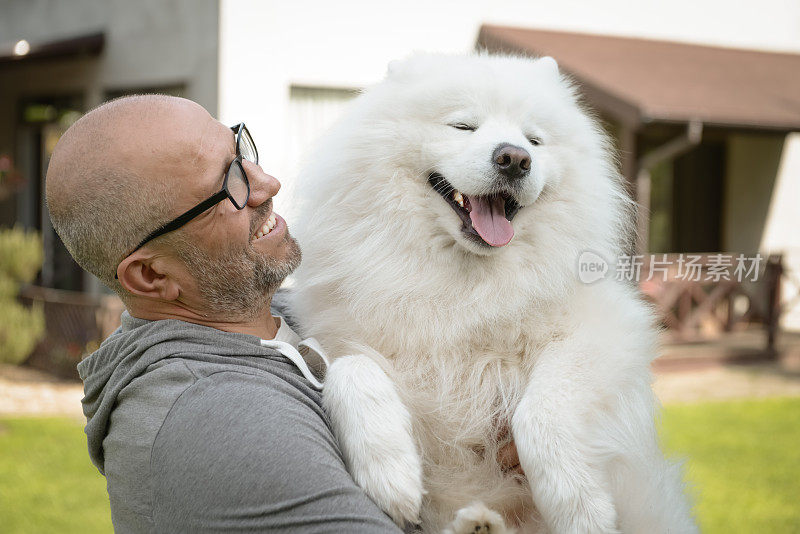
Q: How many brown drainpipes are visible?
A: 1